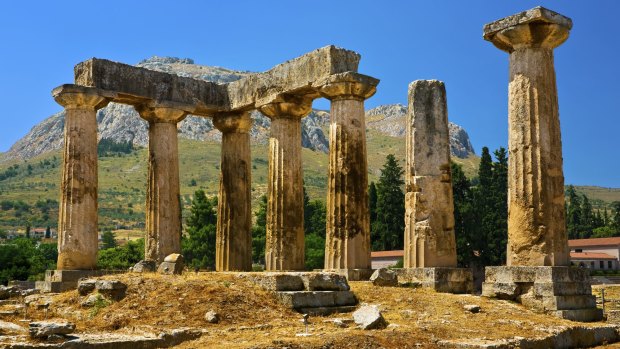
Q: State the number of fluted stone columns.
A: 7